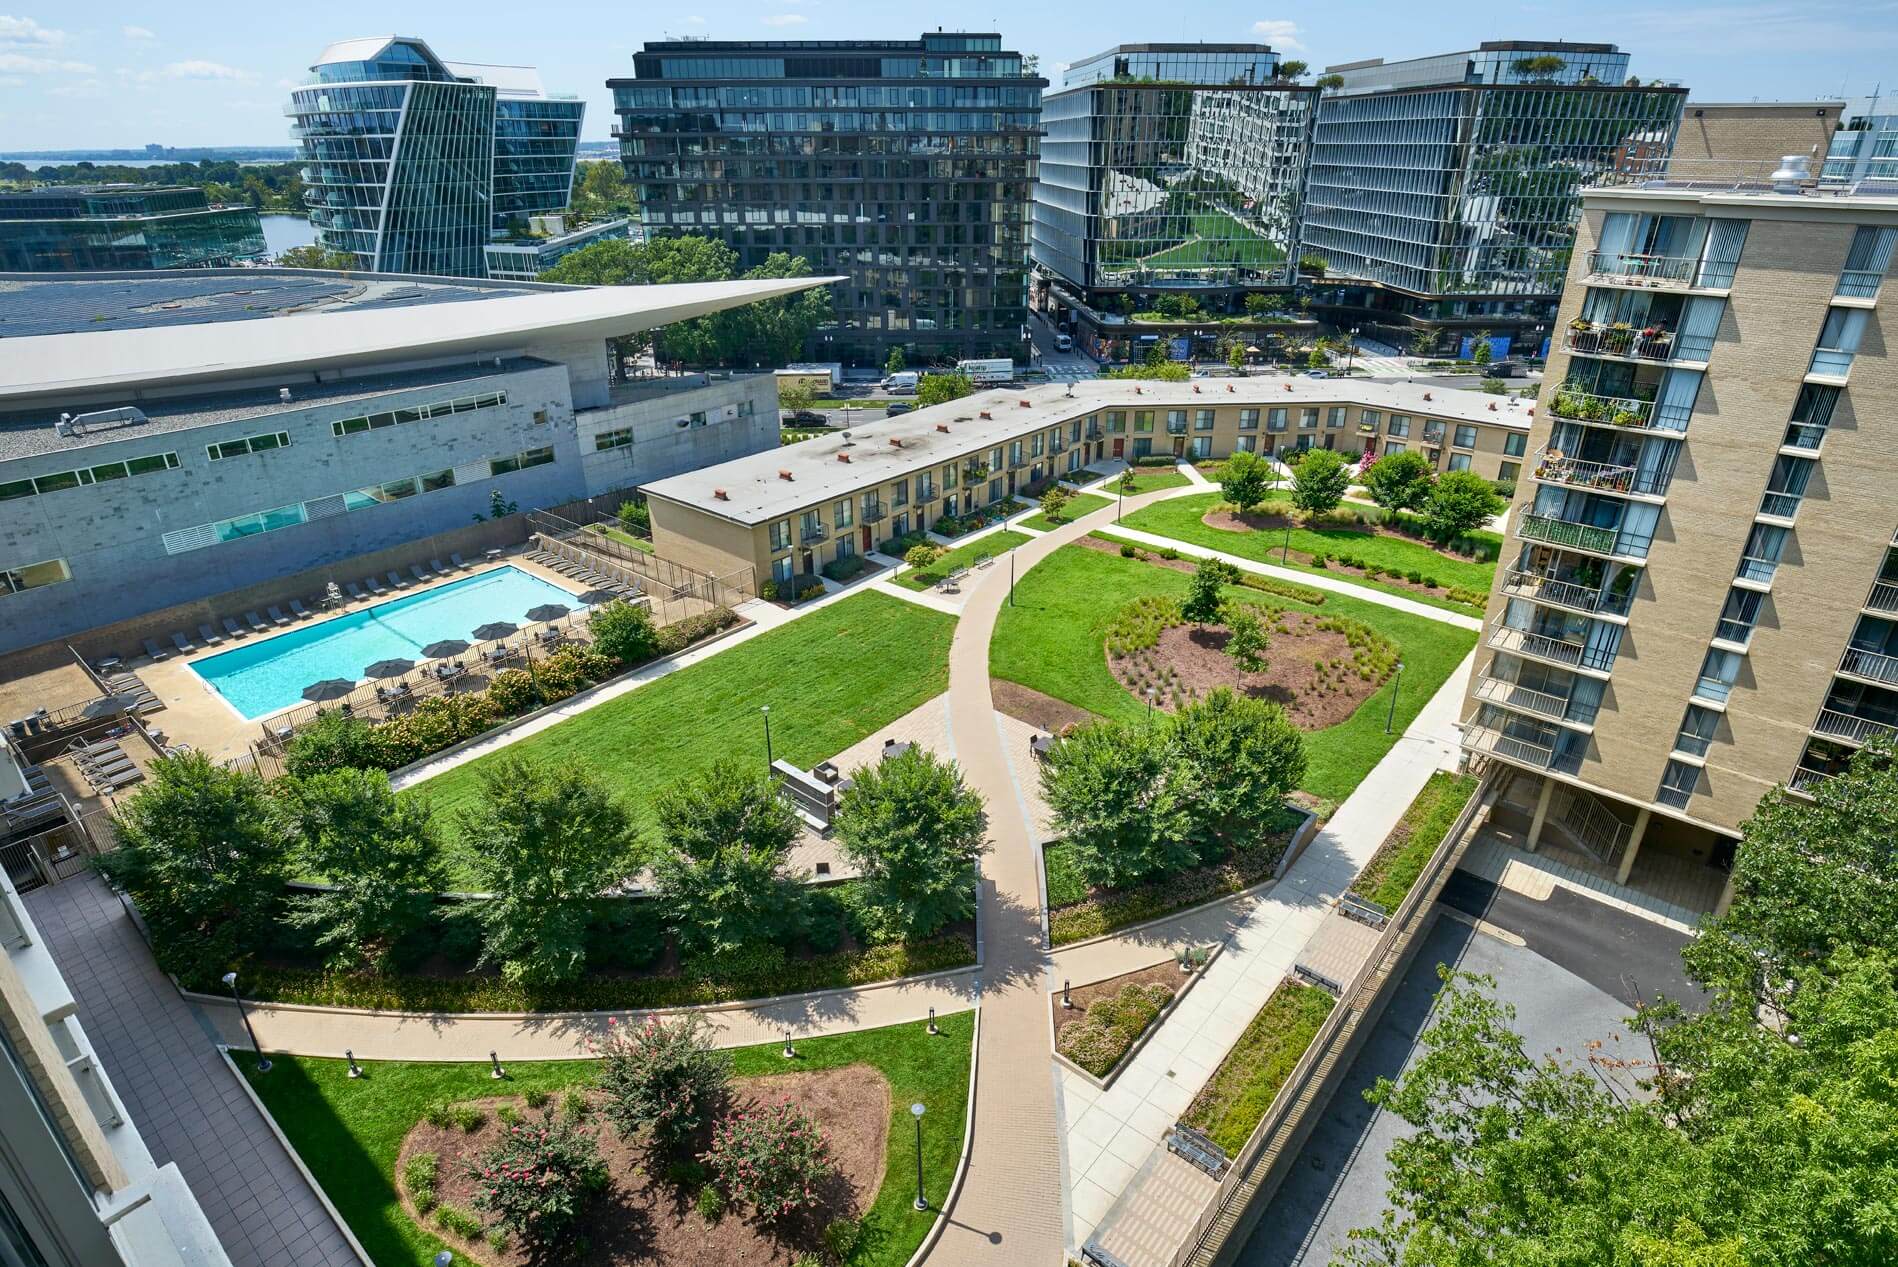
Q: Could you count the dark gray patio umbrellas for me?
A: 7